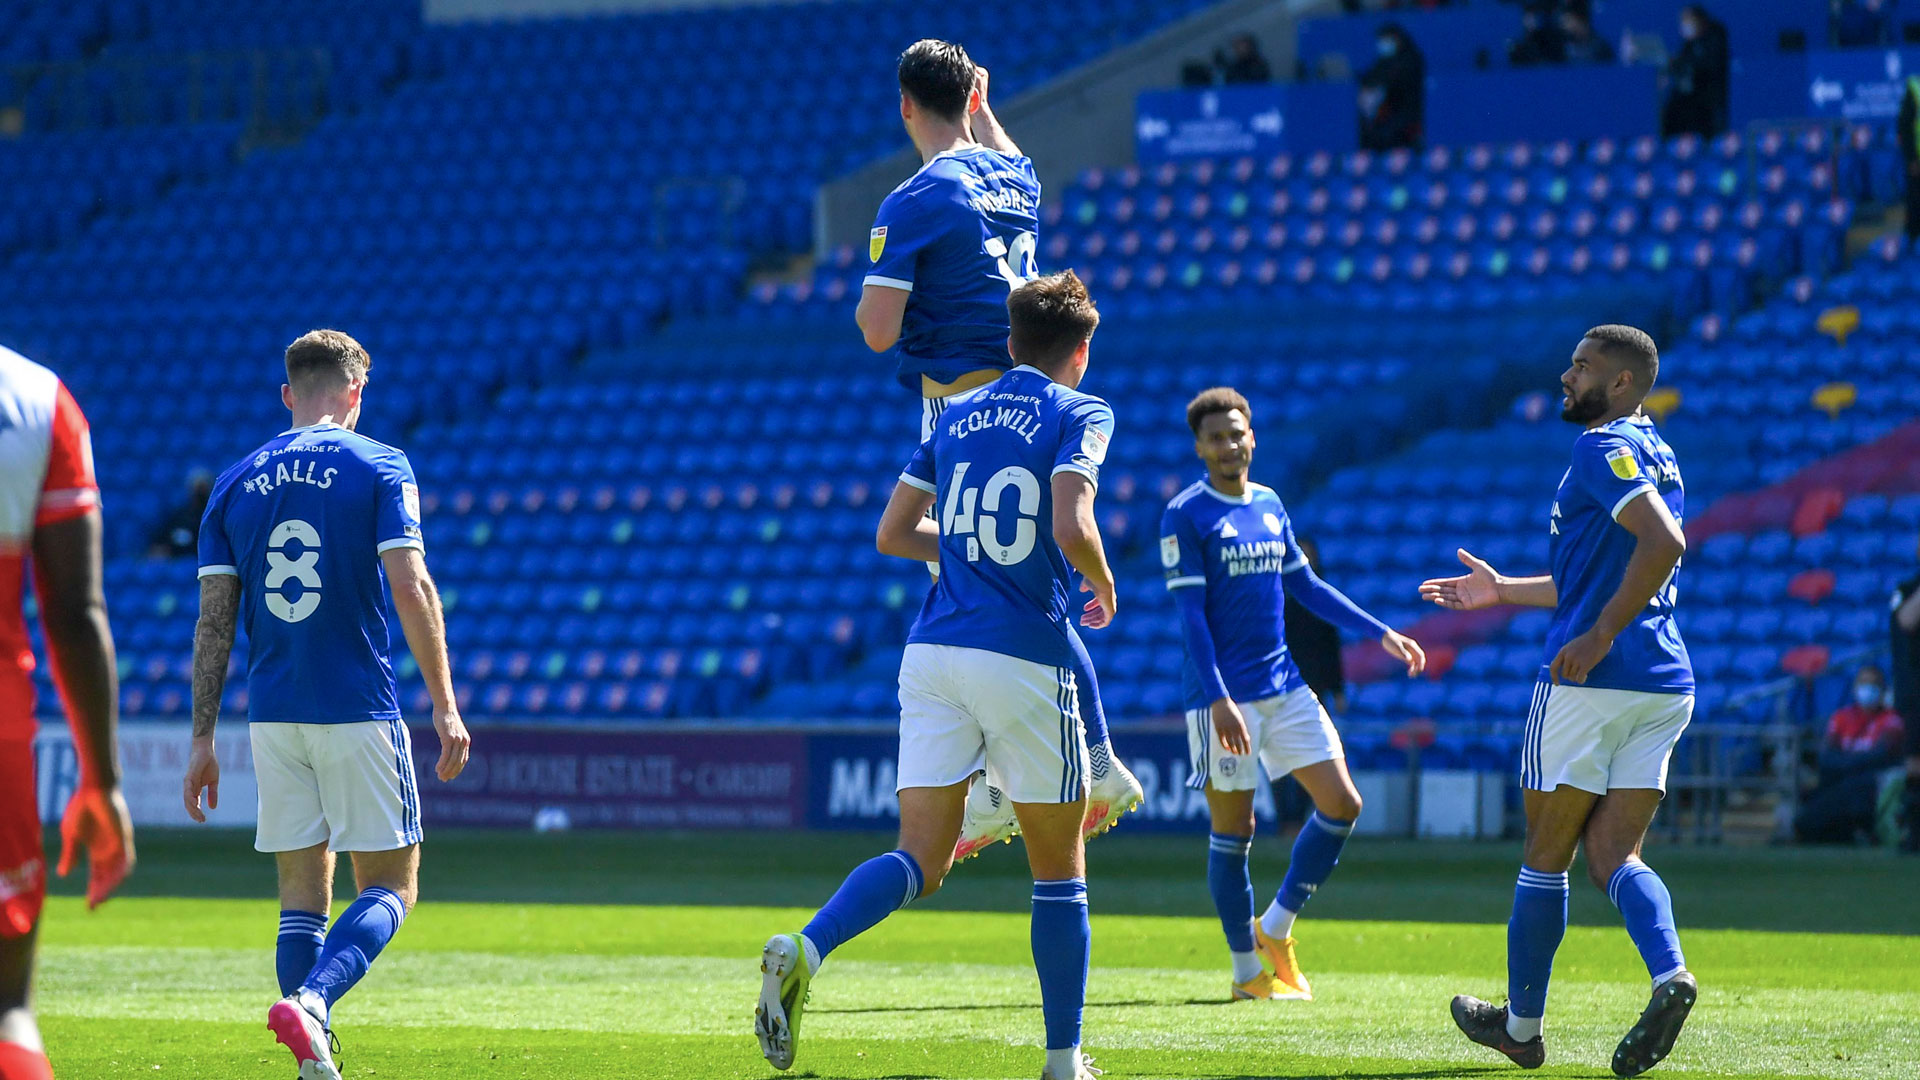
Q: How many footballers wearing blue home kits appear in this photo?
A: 5